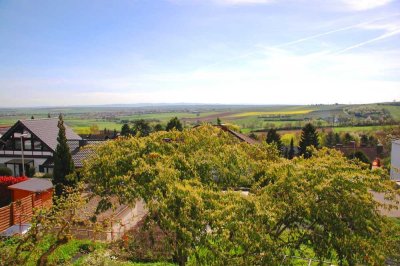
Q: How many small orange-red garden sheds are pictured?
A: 1